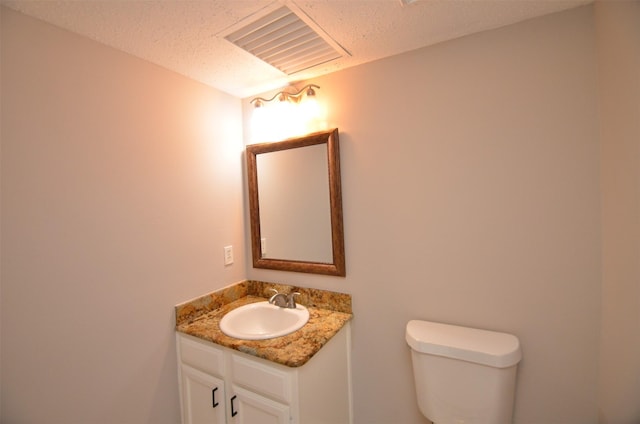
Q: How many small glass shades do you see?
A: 3